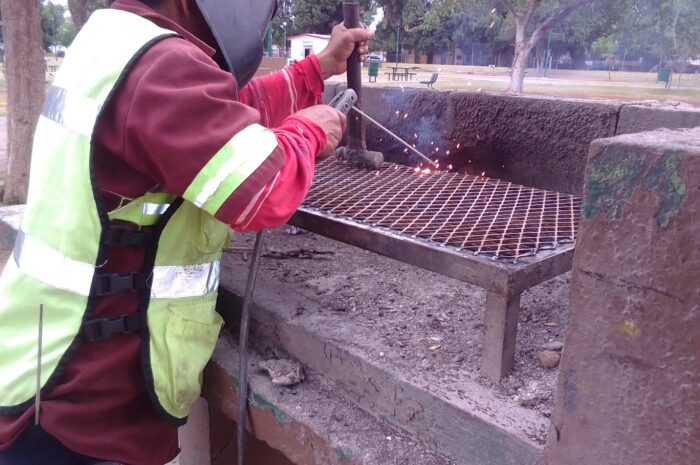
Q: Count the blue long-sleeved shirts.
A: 0